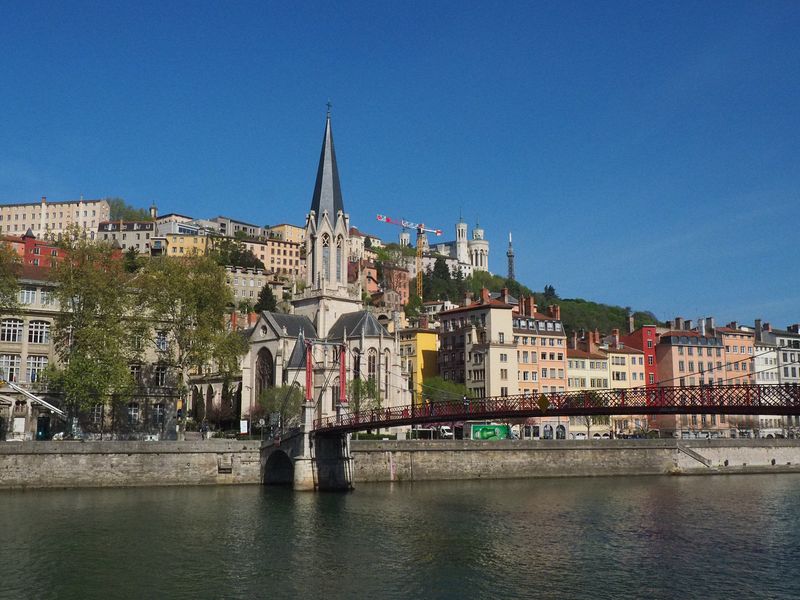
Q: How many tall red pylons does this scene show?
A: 2